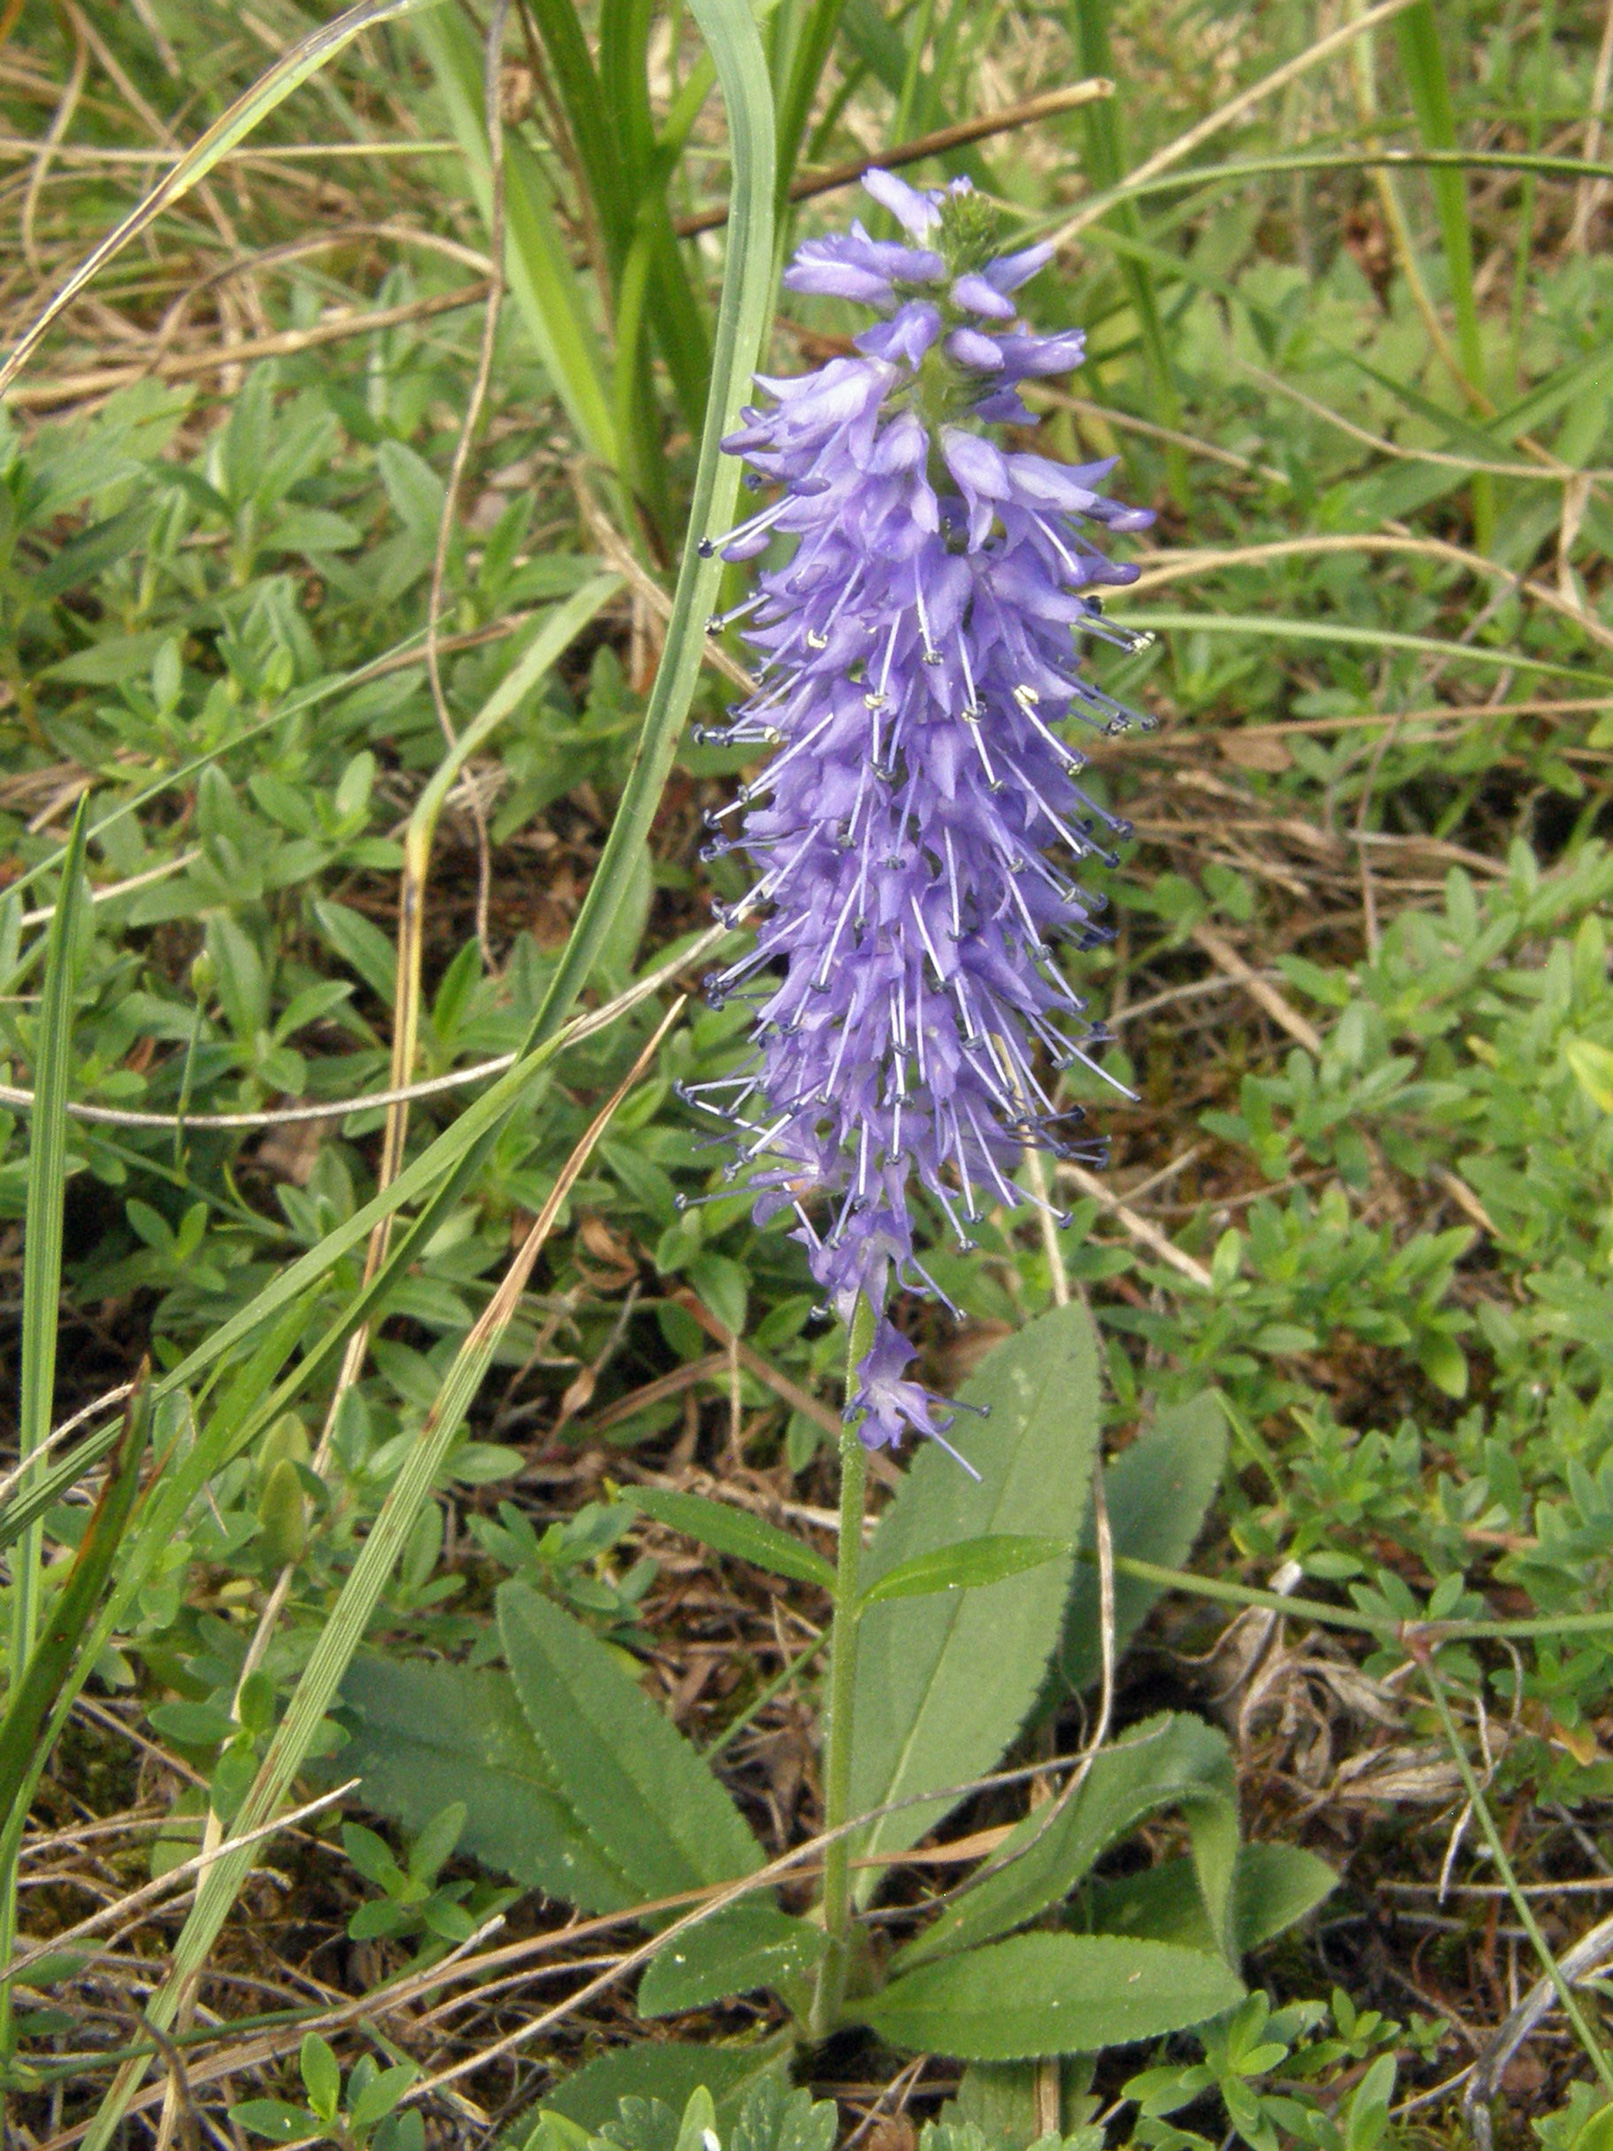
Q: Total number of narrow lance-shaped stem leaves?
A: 2